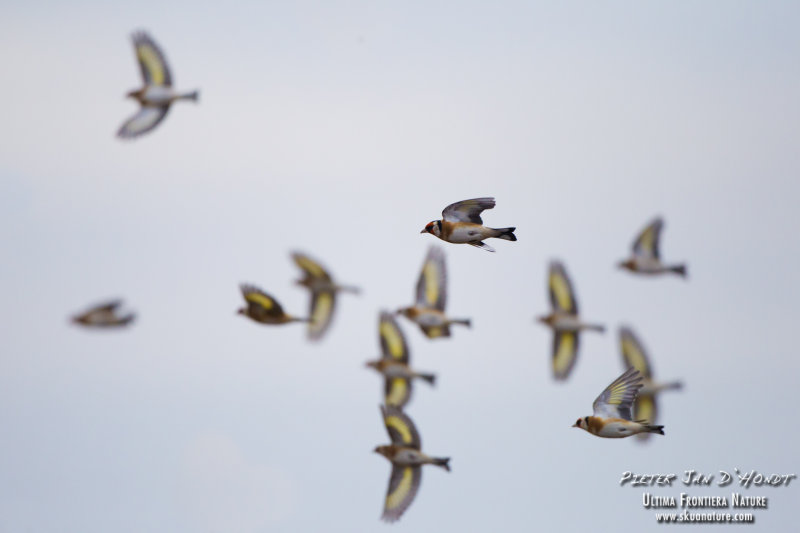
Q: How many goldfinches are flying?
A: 12